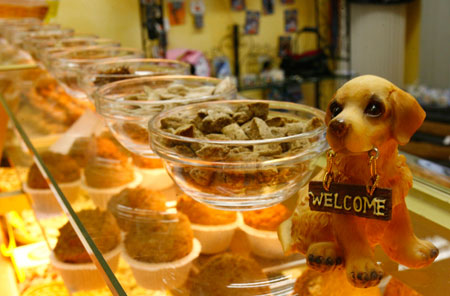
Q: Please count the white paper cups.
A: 7